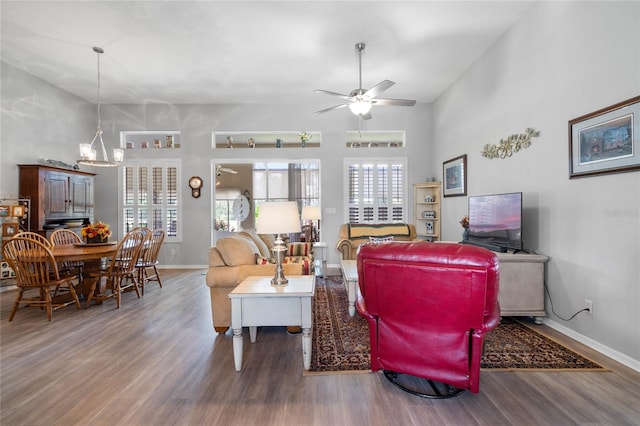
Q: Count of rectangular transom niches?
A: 3